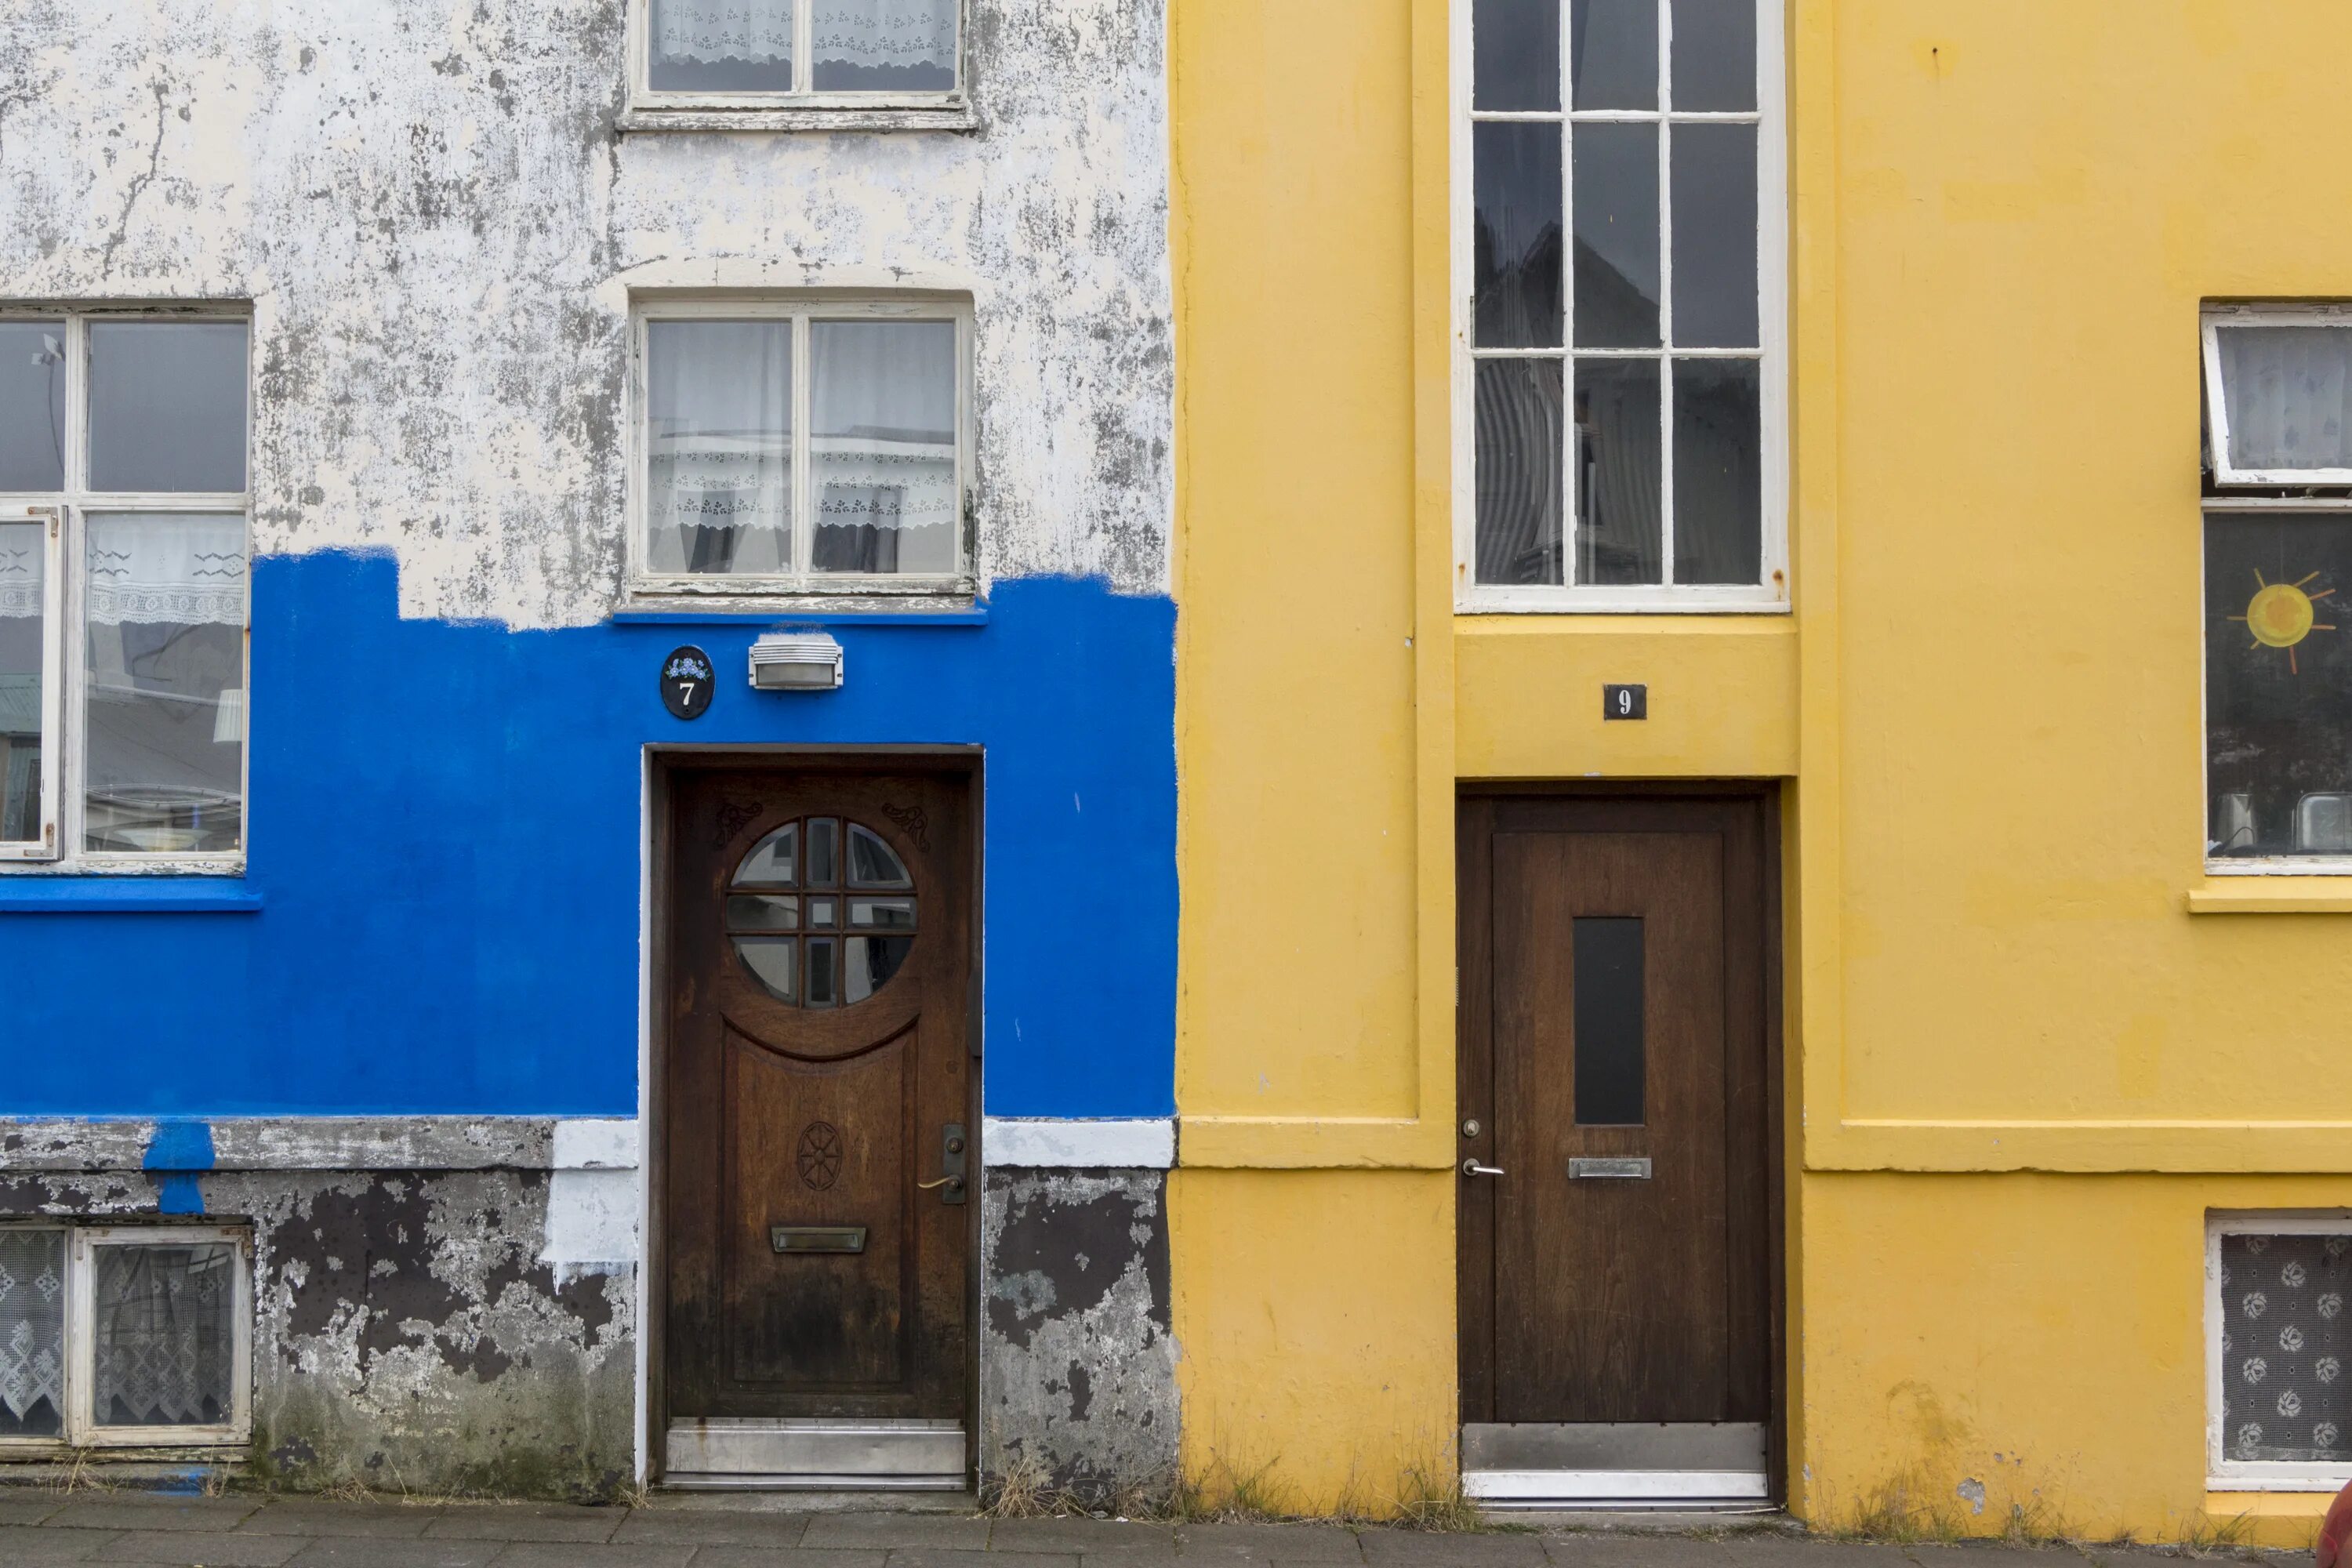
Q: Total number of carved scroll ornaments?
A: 2